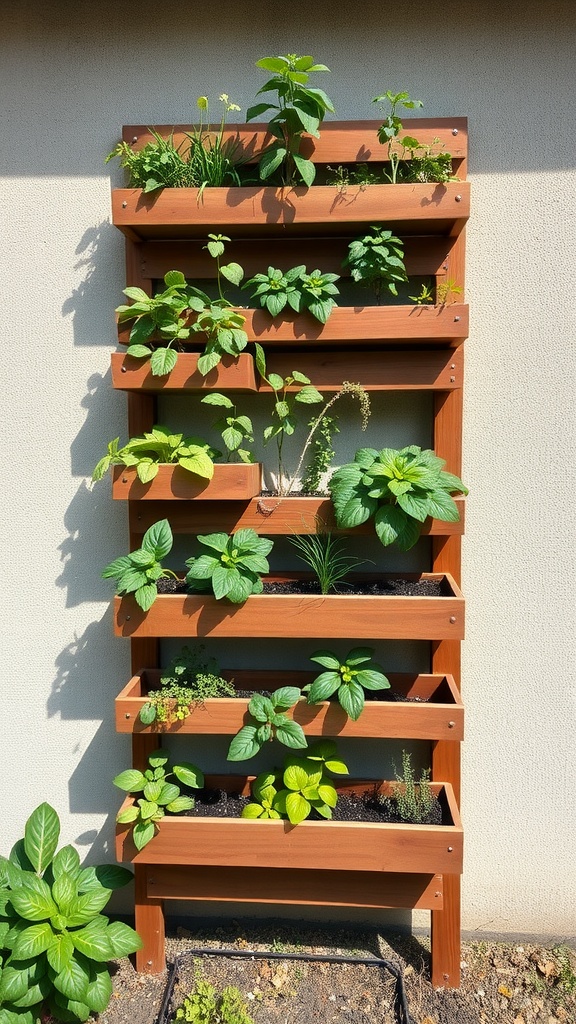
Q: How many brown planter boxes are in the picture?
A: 8